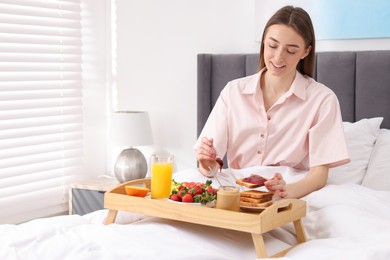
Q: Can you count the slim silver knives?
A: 1